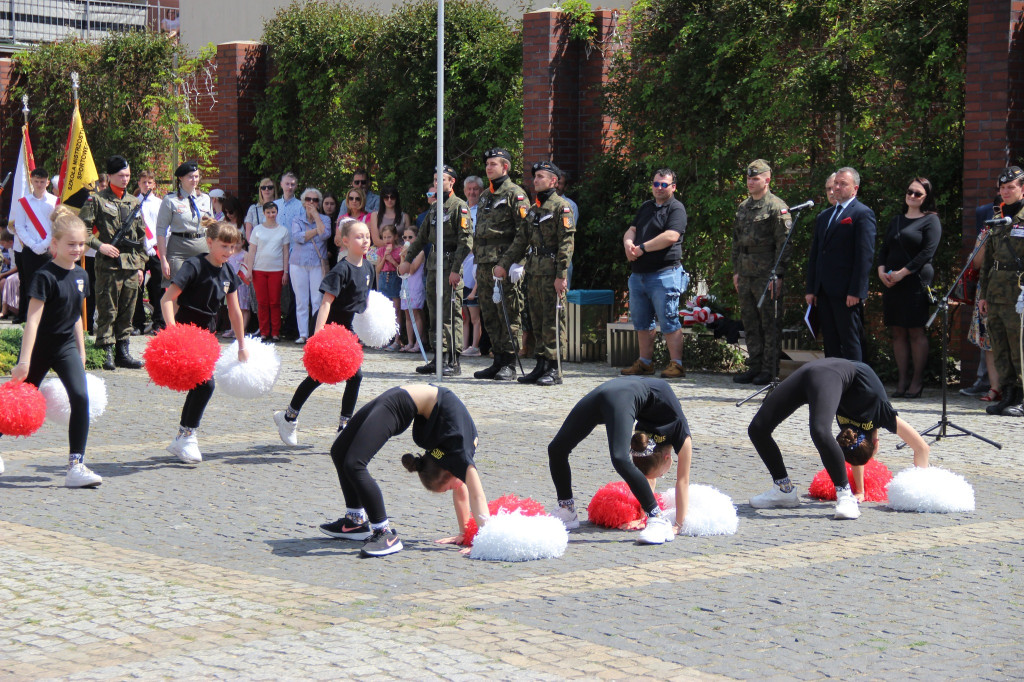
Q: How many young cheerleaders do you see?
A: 6